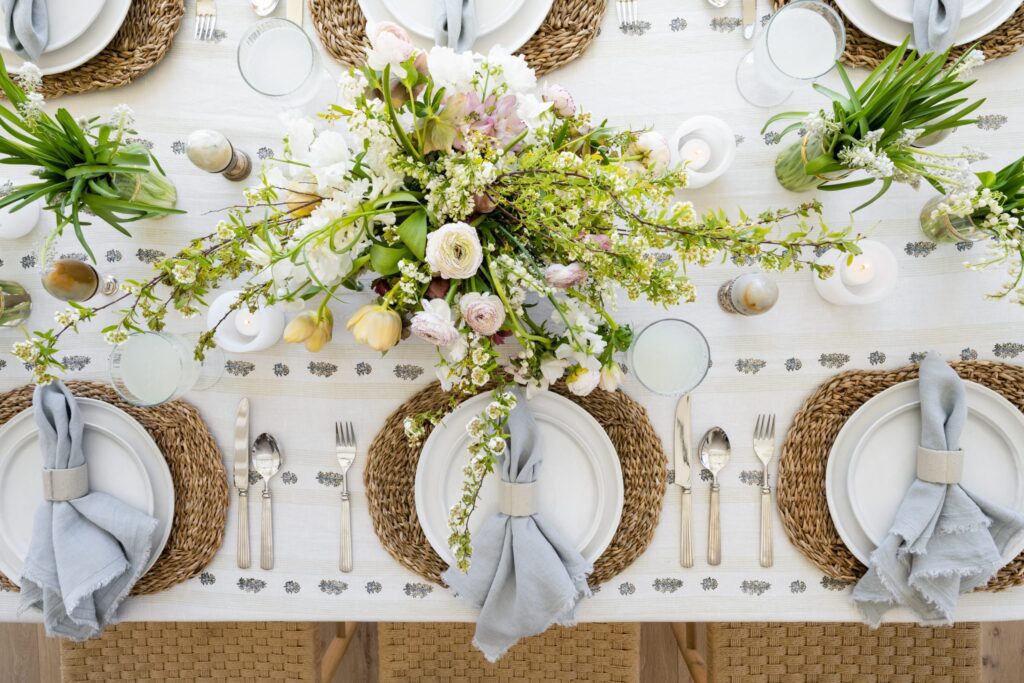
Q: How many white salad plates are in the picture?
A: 6